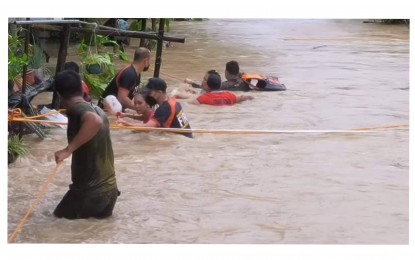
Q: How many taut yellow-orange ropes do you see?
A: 2